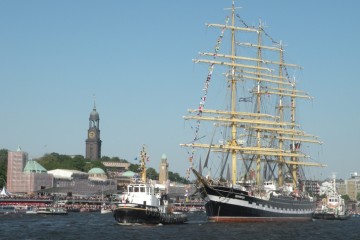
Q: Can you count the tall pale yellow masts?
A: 4